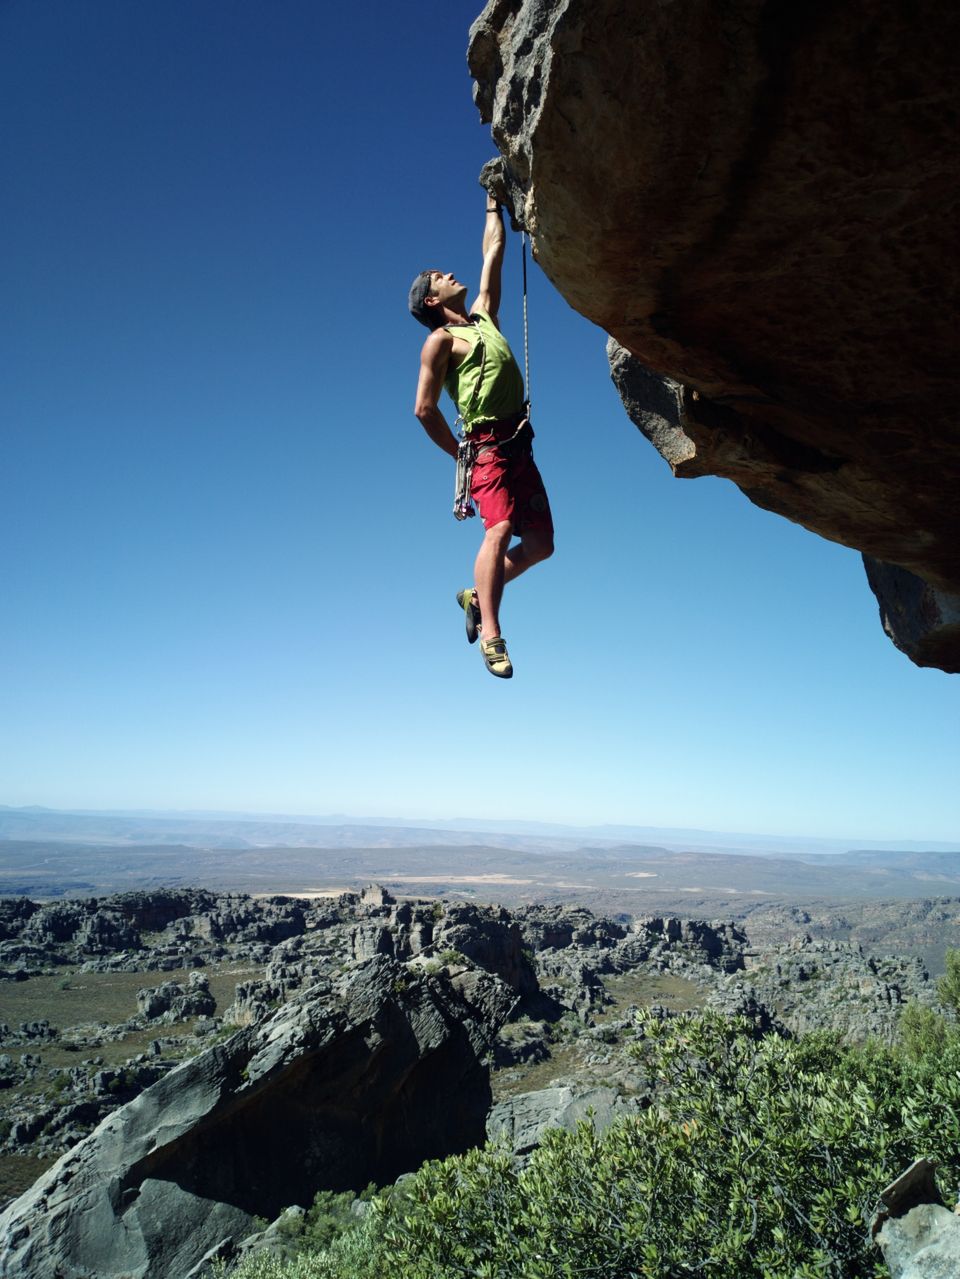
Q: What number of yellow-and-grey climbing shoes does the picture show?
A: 2